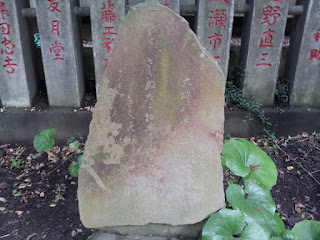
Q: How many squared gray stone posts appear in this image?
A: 7